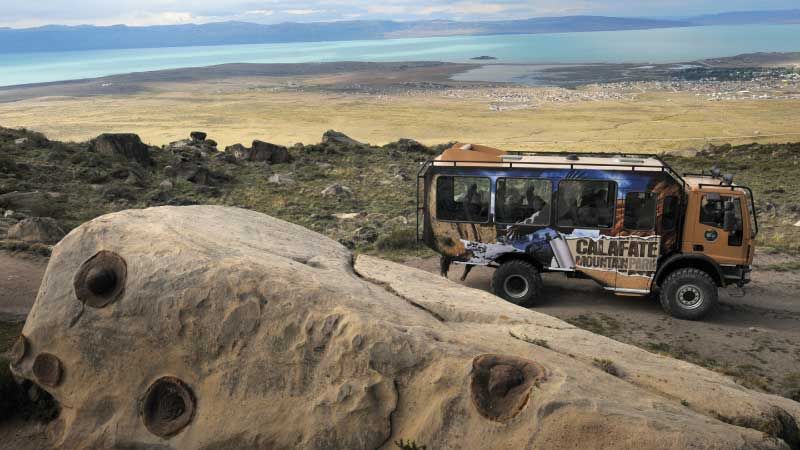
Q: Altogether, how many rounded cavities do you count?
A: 5